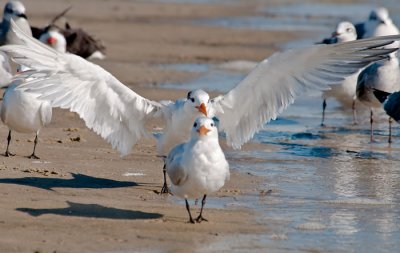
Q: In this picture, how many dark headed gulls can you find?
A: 0